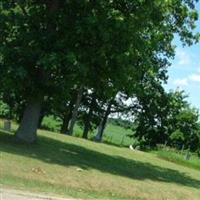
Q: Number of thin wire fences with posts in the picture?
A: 1